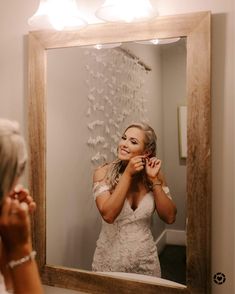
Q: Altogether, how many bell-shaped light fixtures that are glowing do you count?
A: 2